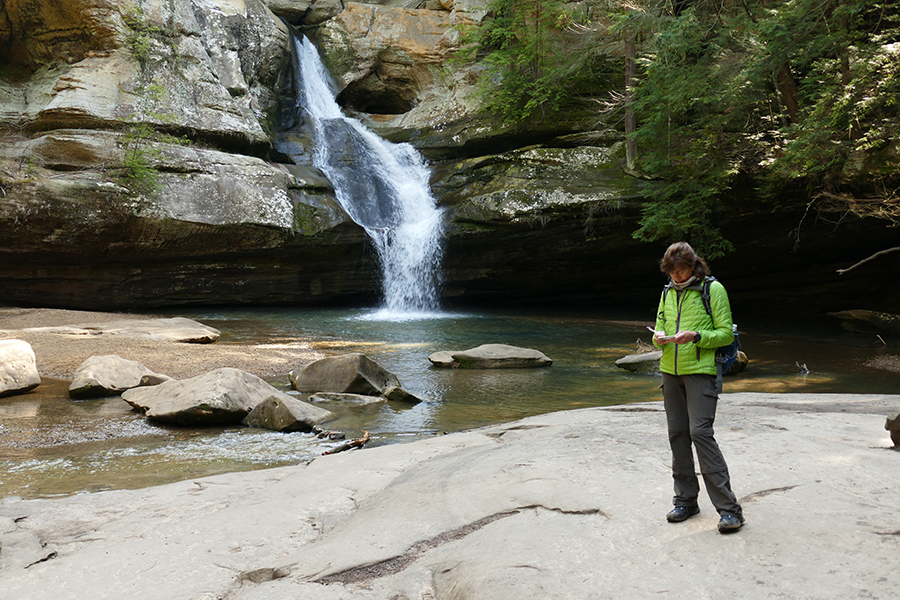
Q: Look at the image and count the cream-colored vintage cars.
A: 0